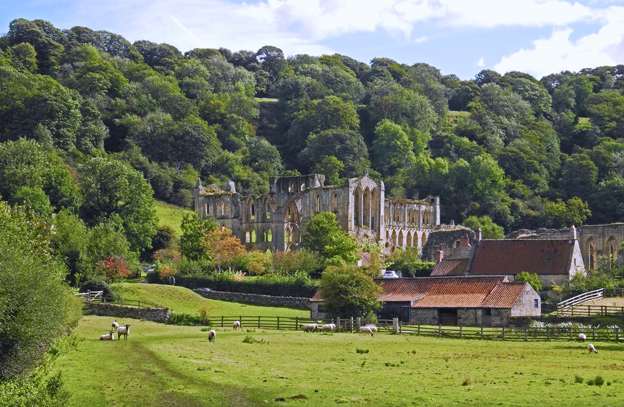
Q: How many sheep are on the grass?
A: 11